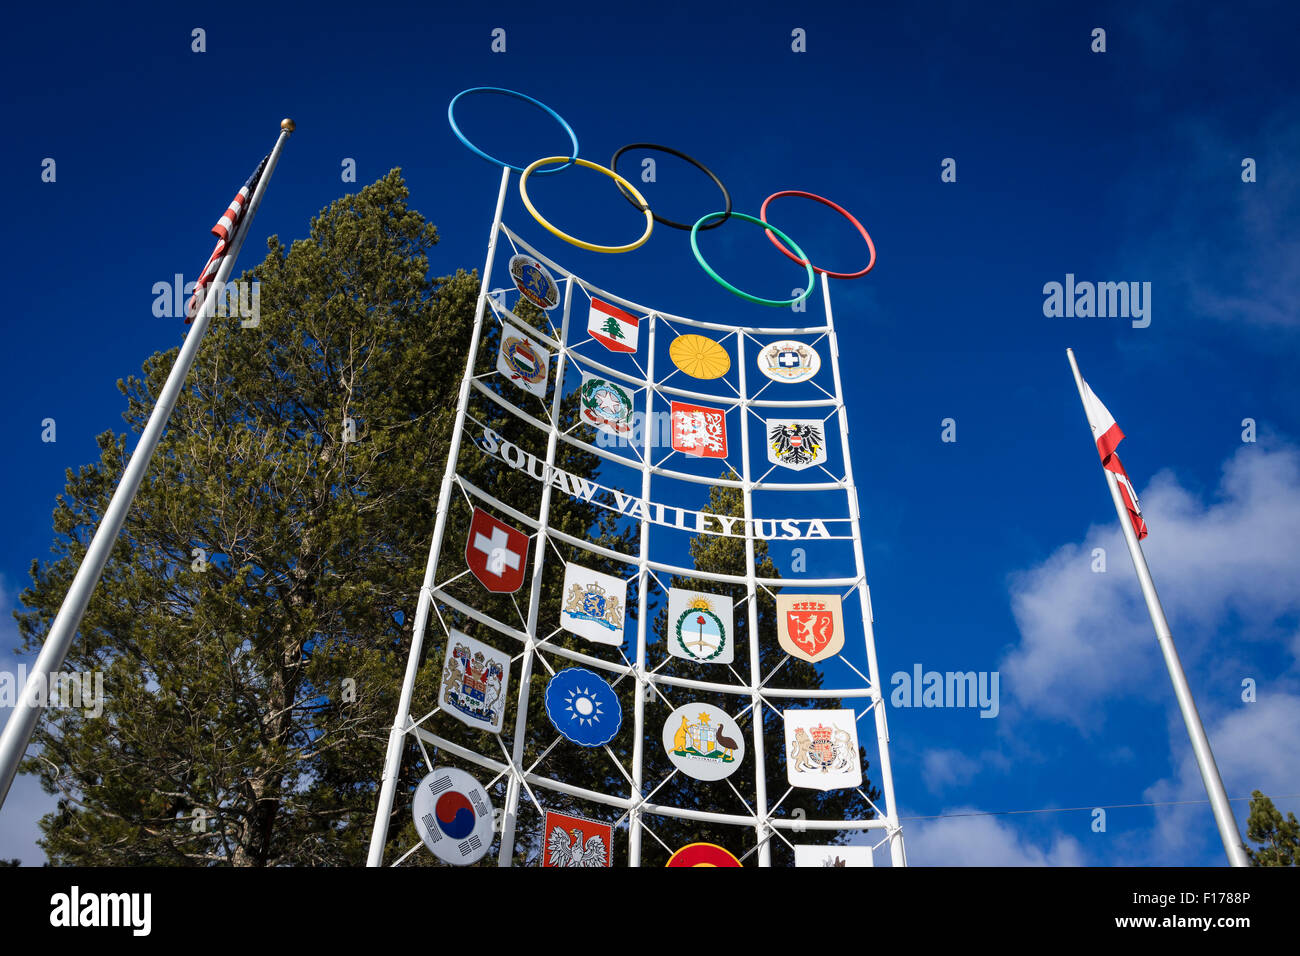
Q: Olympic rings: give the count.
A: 5